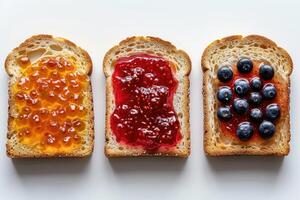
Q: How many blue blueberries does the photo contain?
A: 14